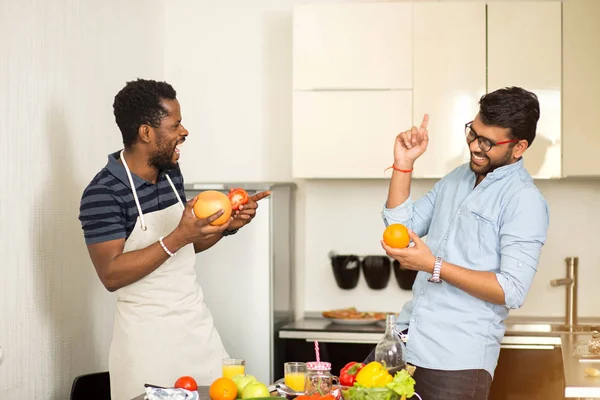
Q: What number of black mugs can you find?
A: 3